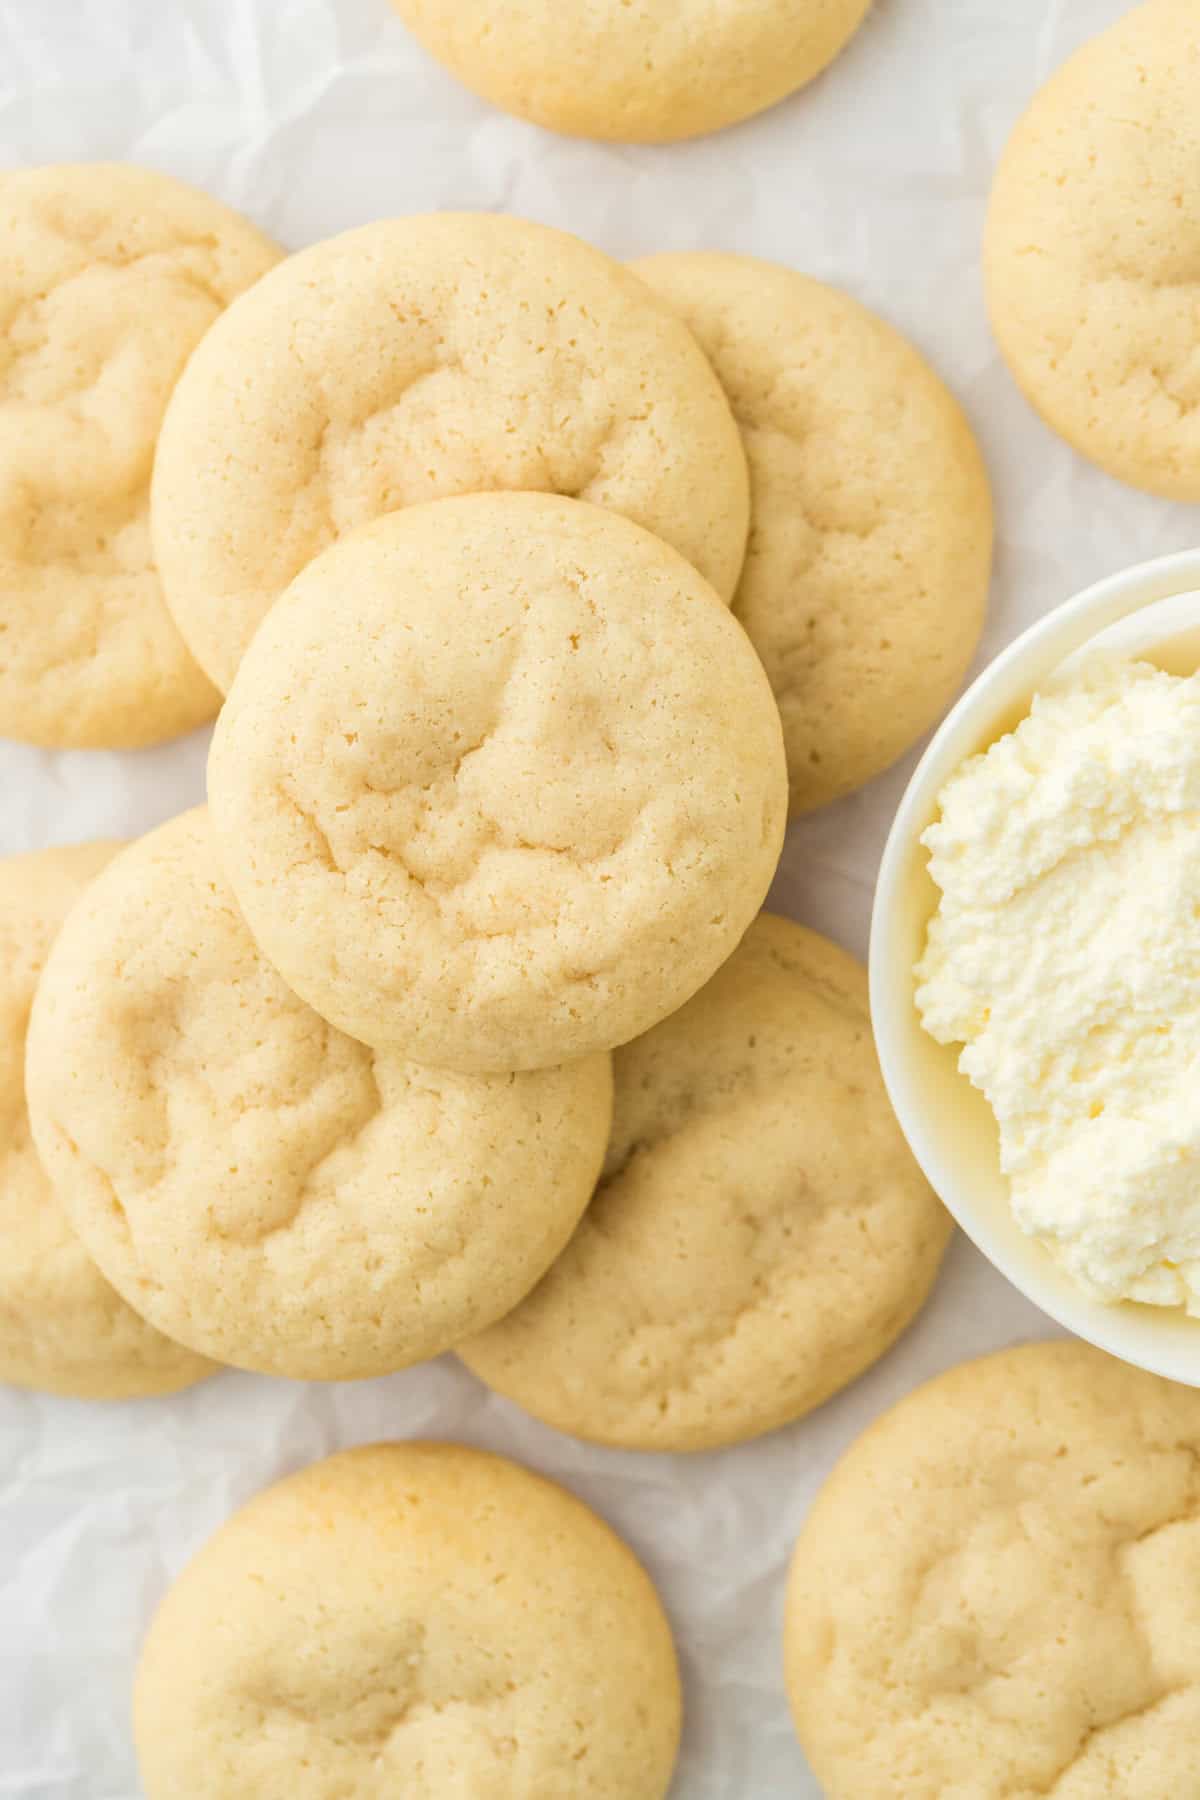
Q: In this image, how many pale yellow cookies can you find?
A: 11